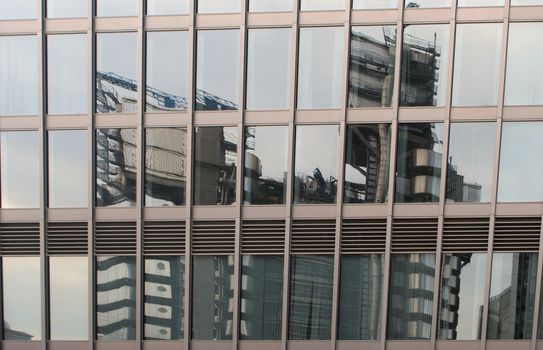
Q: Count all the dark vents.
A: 11